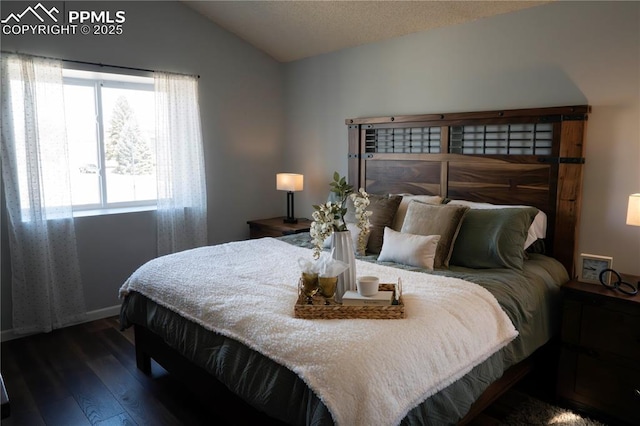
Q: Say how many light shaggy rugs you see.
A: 1